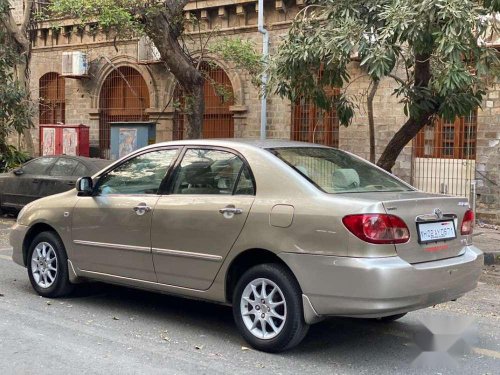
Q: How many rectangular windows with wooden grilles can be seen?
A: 2